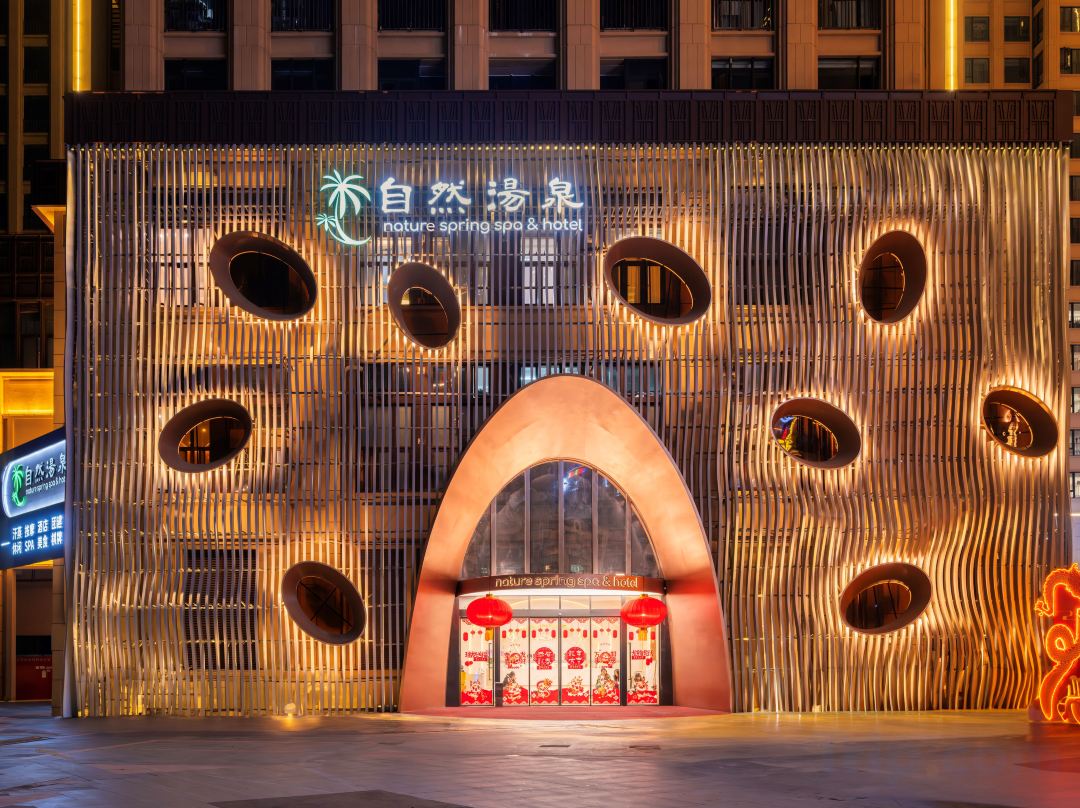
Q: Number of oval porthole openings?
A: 9